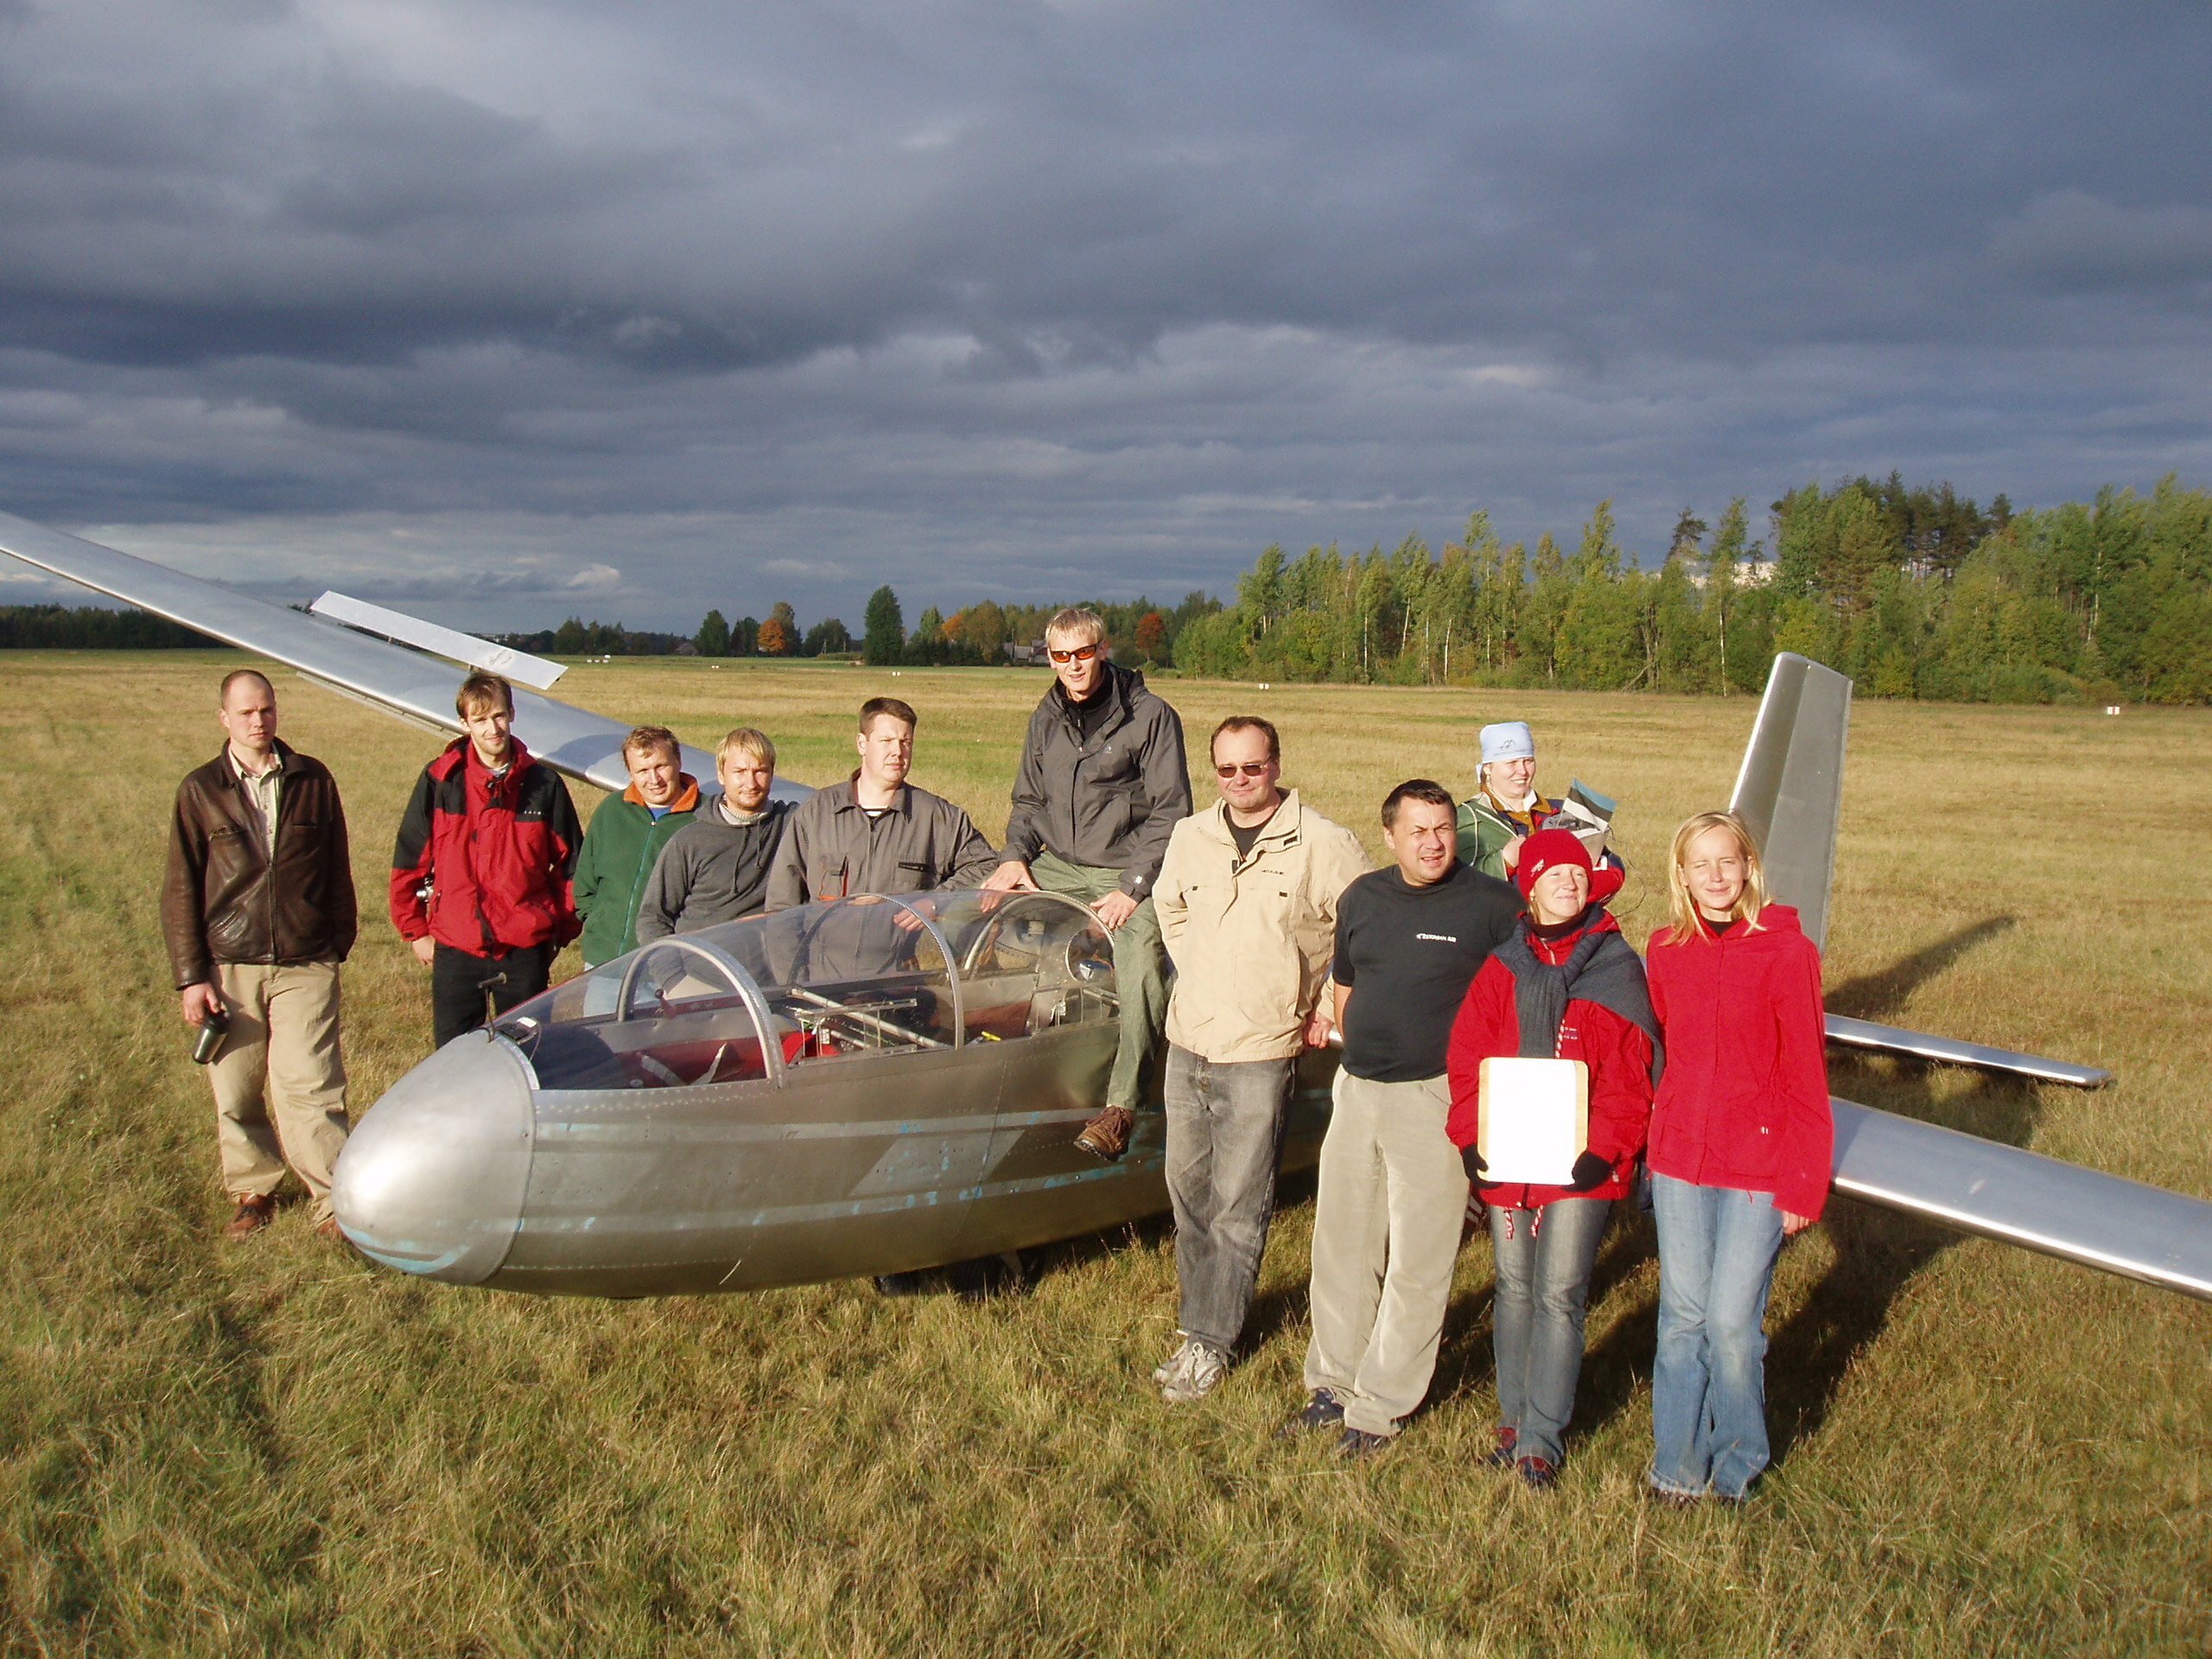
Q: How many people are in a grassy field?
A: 11